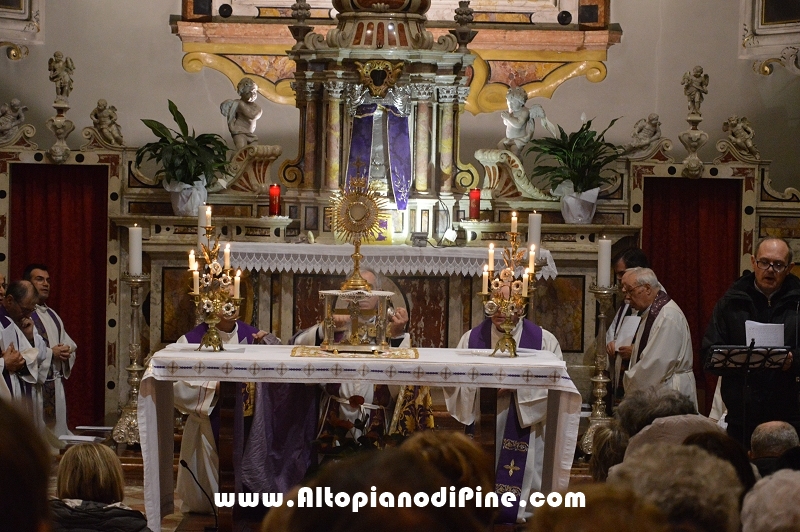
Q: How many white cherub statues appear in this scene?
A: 8